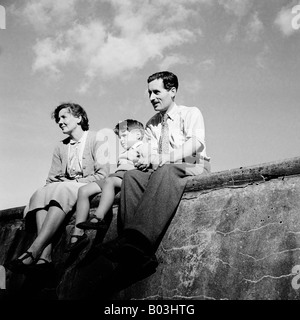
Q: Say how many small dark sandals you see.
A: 2